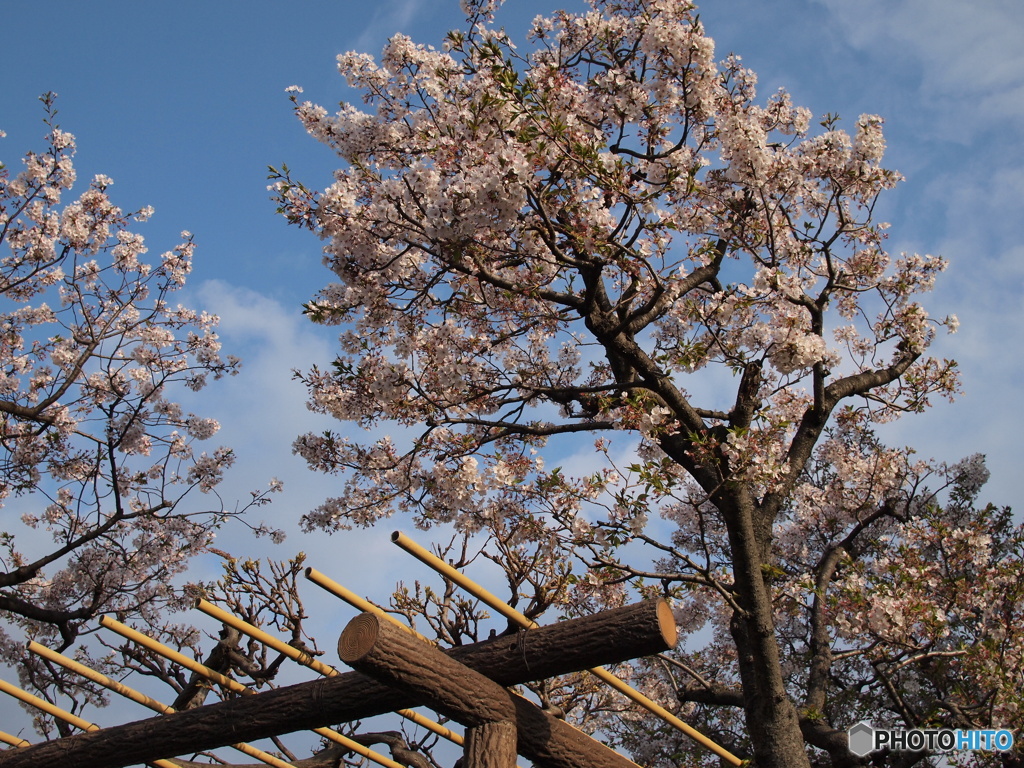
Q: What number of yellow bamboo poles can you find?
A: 7